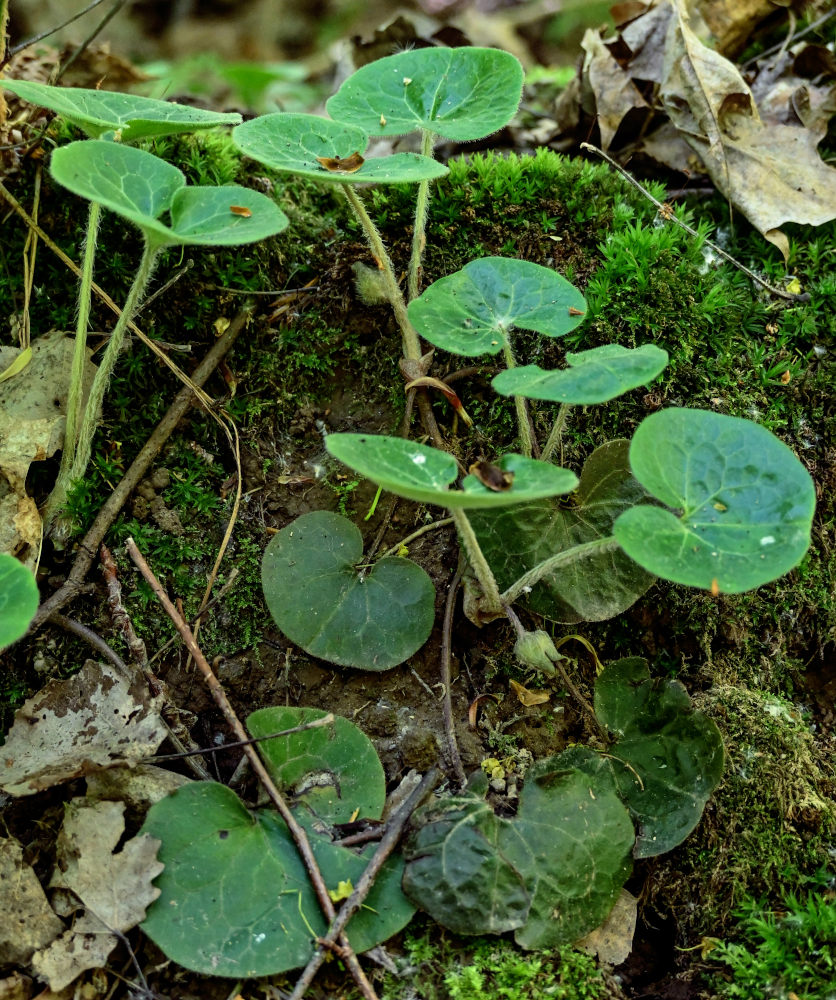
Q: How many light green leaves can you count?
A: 9